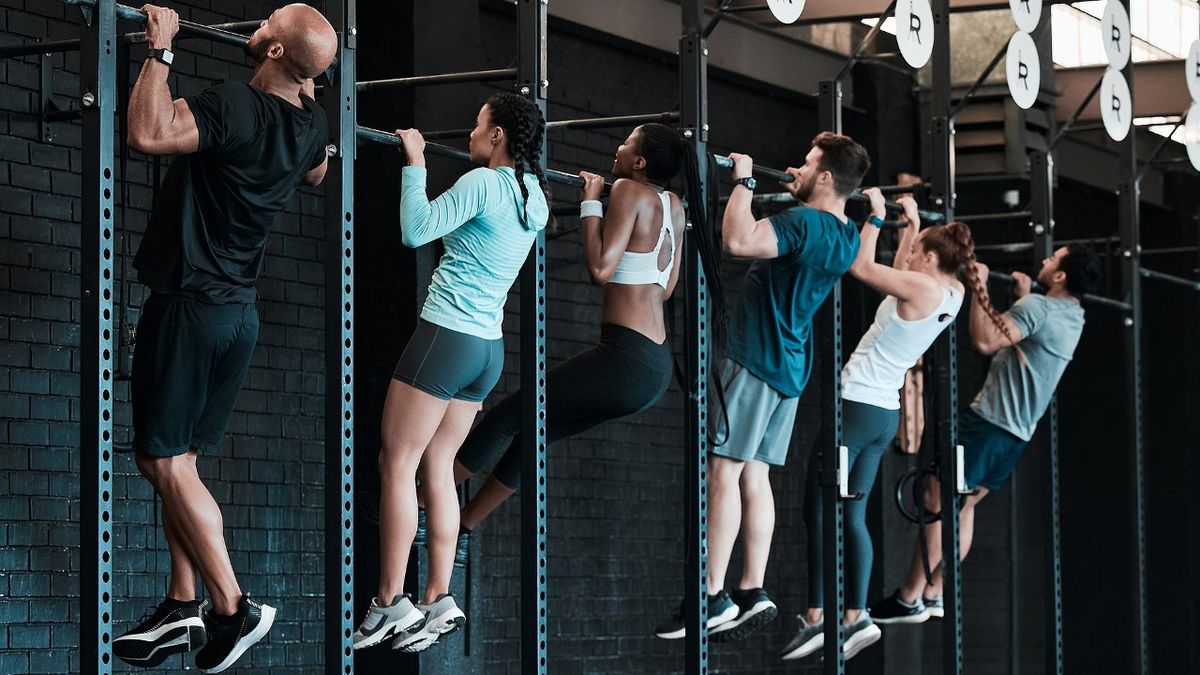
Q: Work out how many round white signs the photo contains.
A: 8